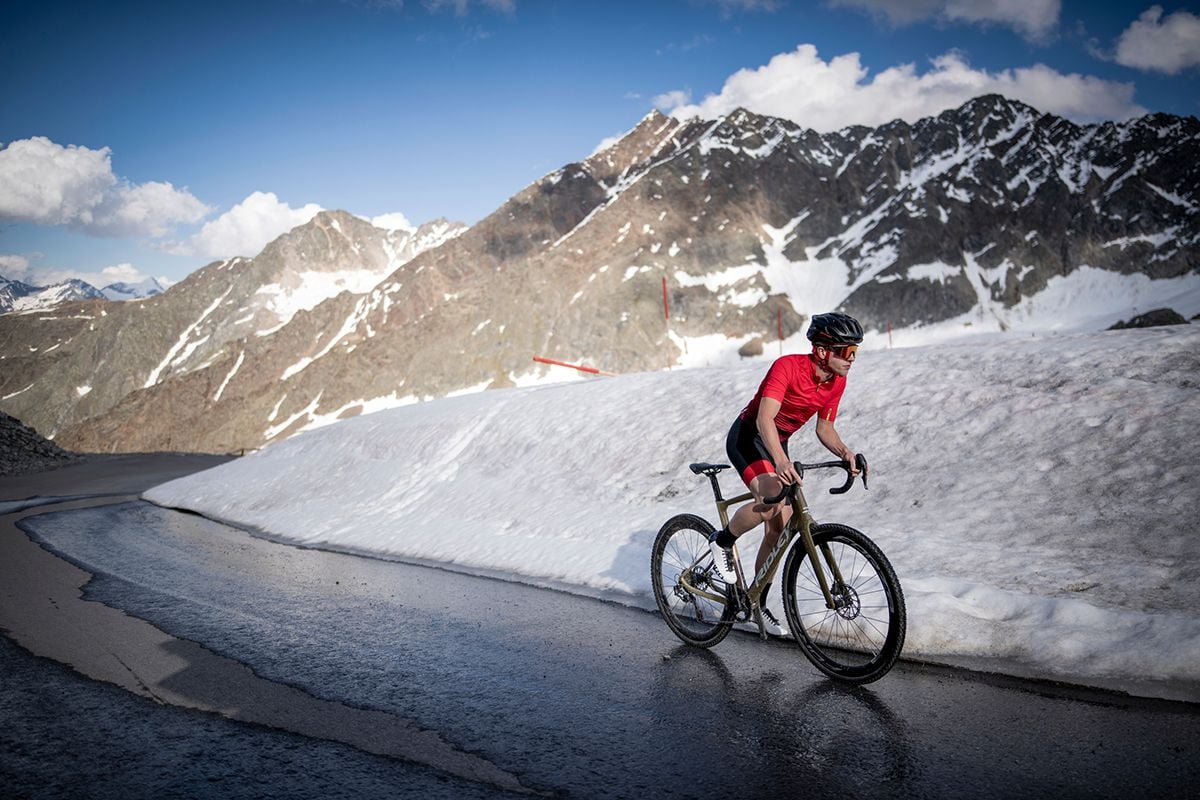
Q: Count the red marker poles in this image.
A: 4